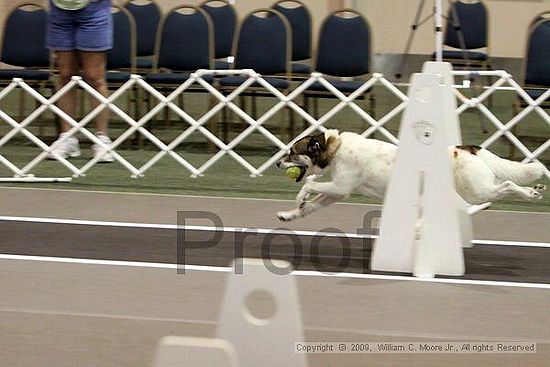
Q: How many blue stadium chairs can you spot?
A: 10